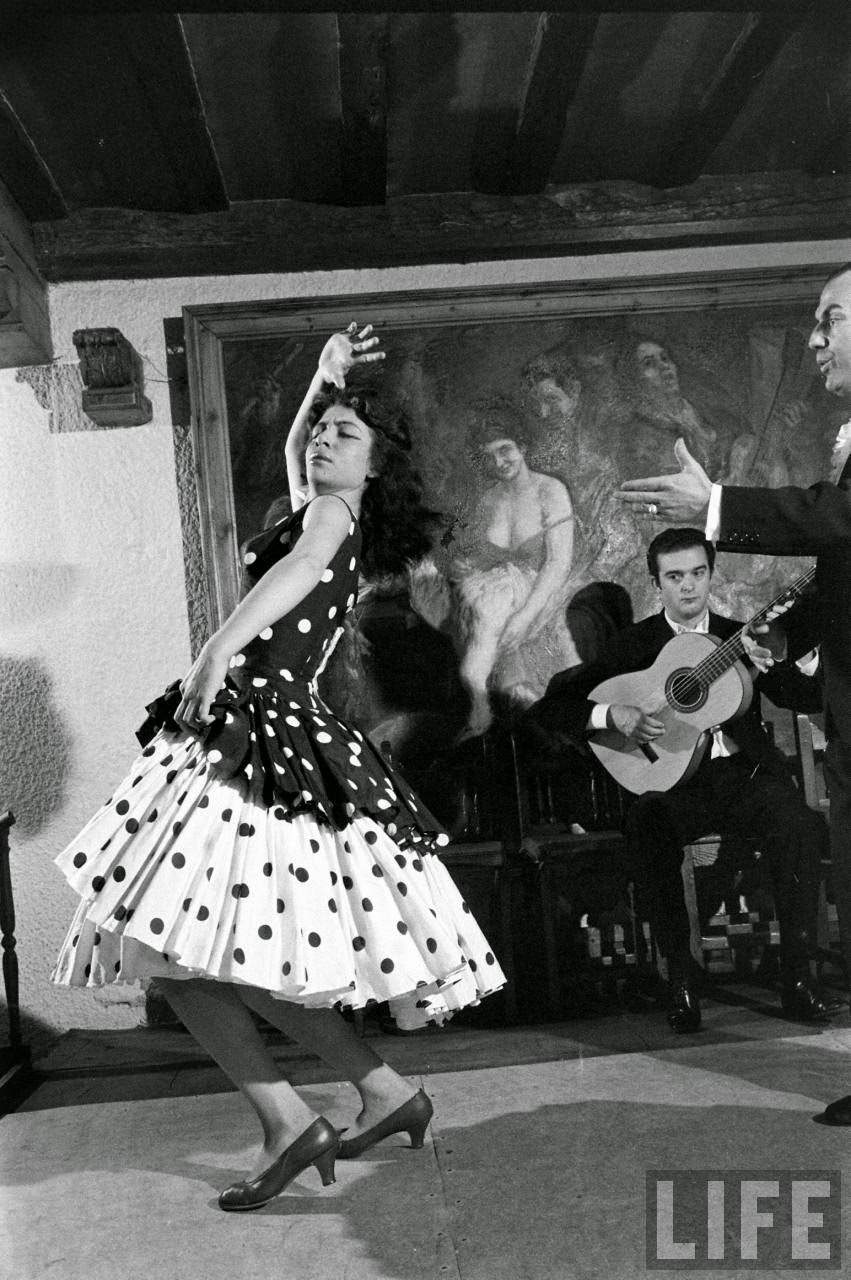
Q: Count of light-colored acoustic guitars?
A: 1